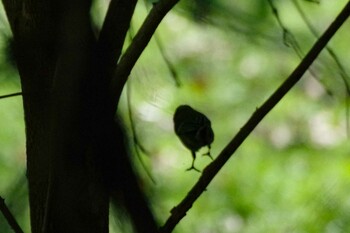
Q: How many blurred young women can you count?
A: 0